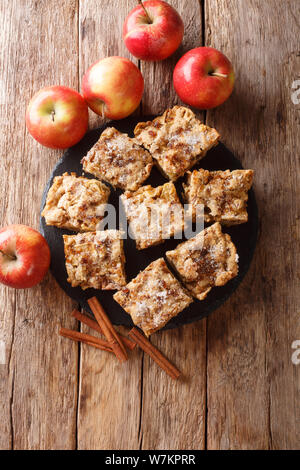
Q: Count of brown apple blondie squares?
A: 8